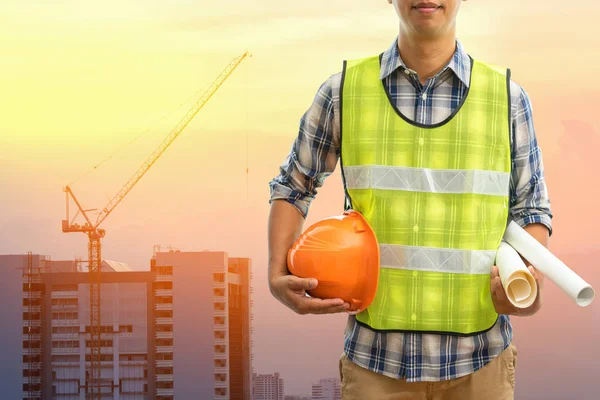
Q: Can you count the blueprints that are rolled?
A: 2